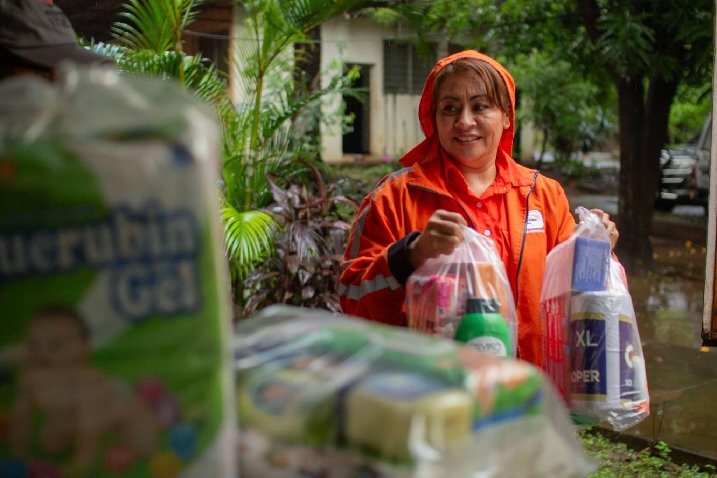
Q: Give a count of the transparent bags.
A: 4